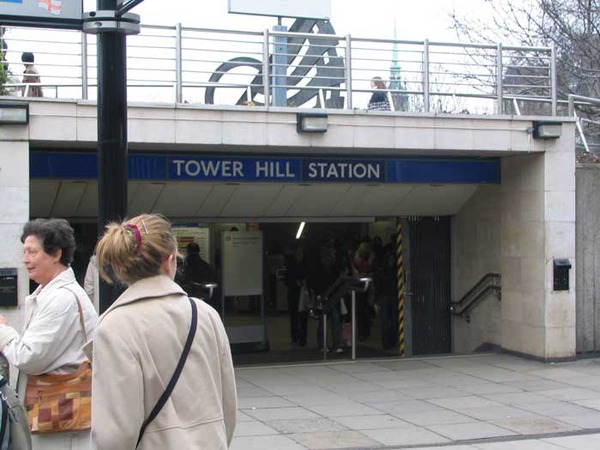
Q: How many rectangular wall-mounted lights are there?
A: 3